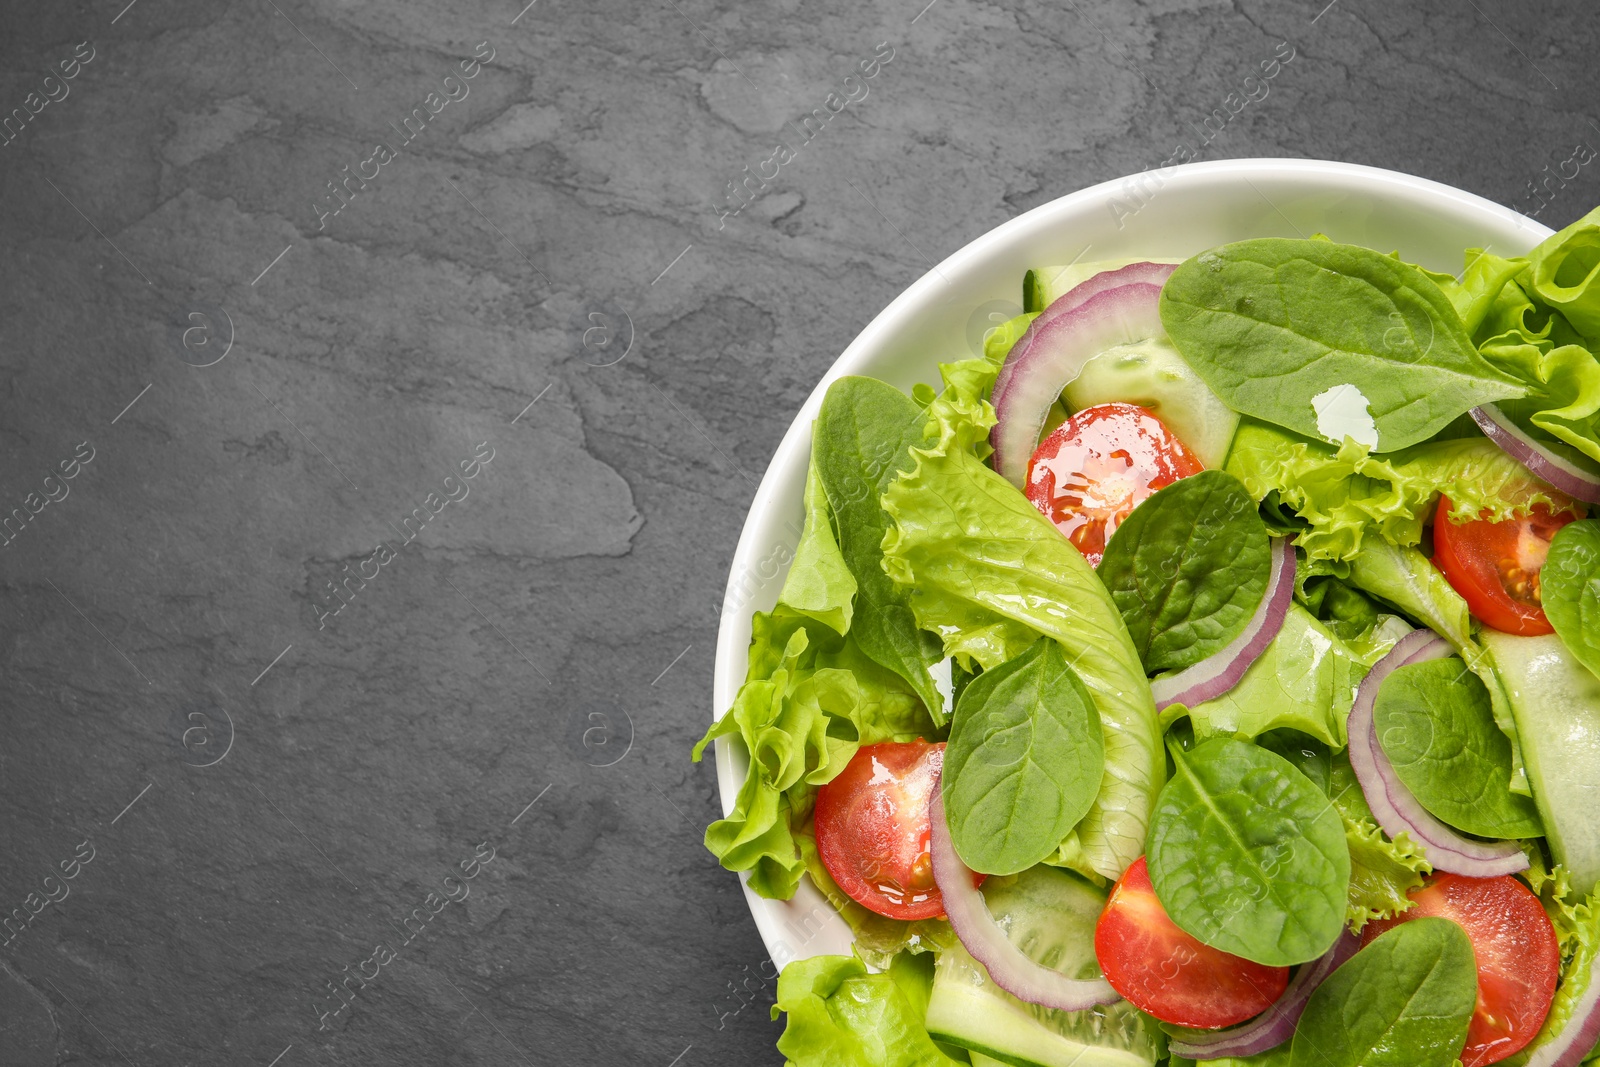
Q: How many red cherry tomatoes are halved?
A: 5